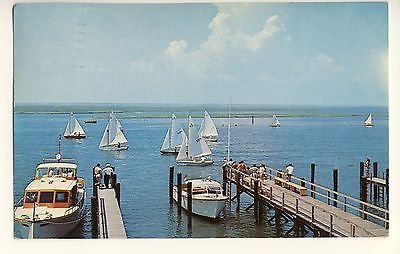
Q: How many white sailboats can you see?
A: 7